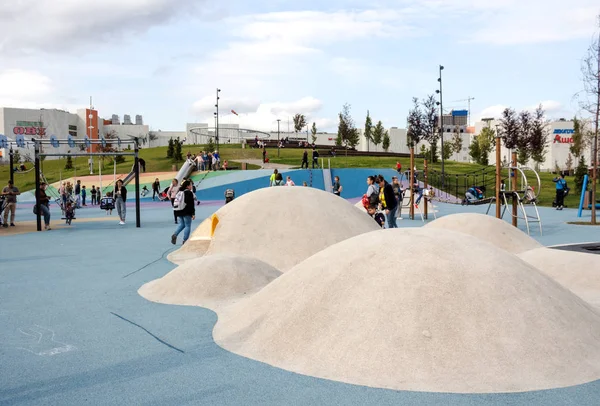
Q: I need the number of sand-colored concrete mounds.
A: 5